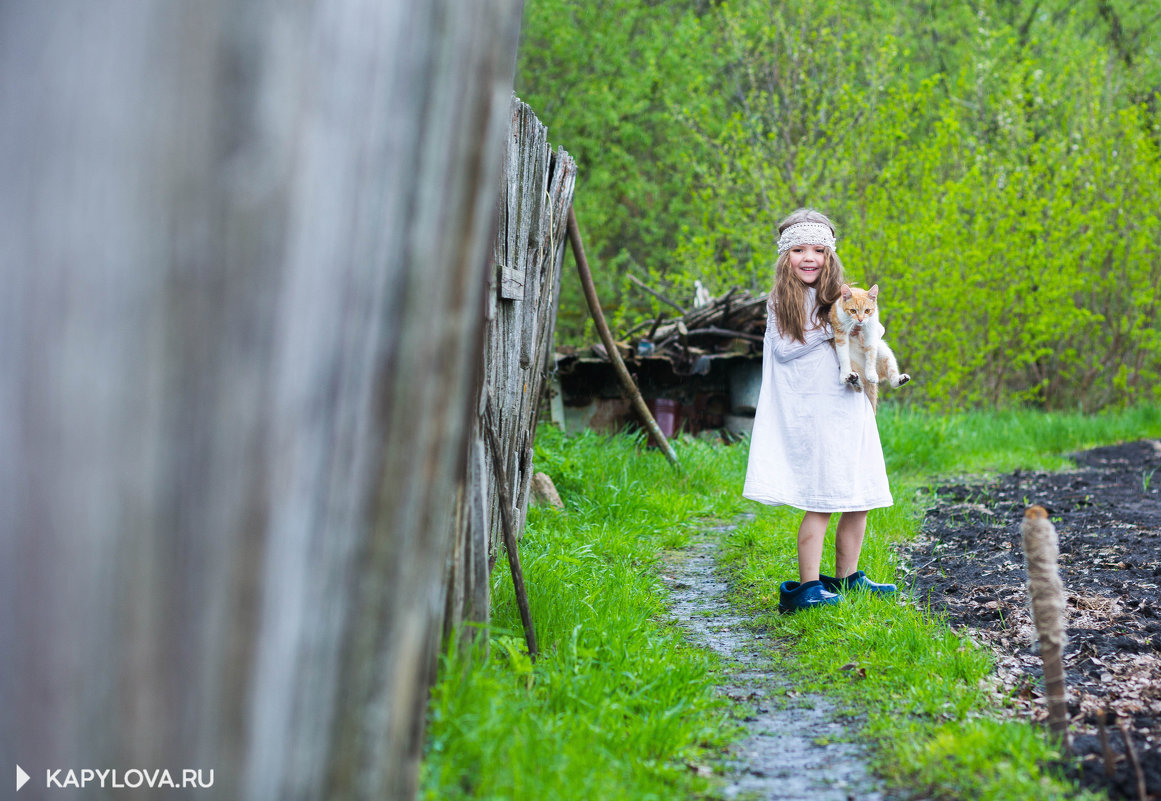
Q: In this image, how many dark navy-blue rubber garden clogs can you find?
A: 2